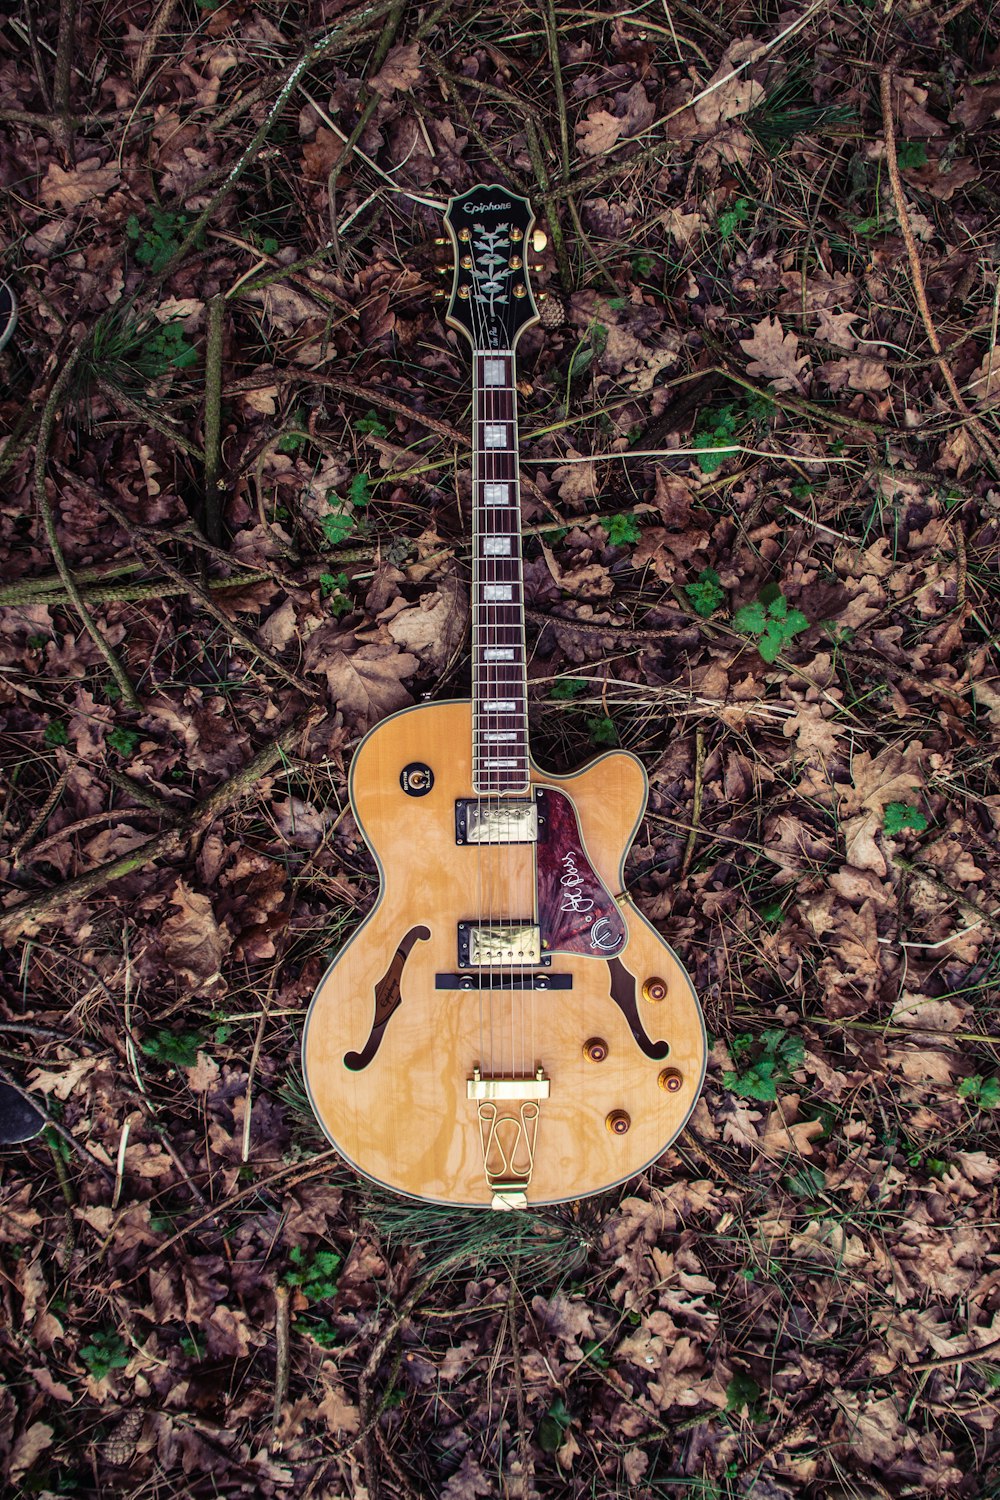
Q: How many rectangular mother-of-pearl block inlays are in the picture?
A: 9